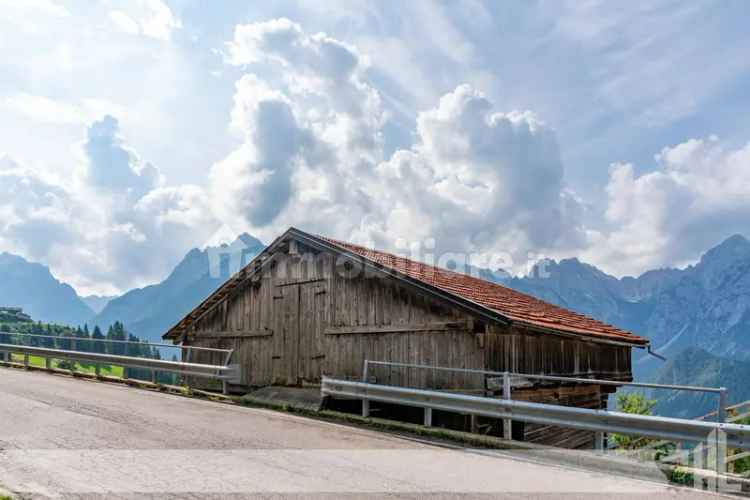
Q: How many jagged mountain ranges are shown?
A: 2